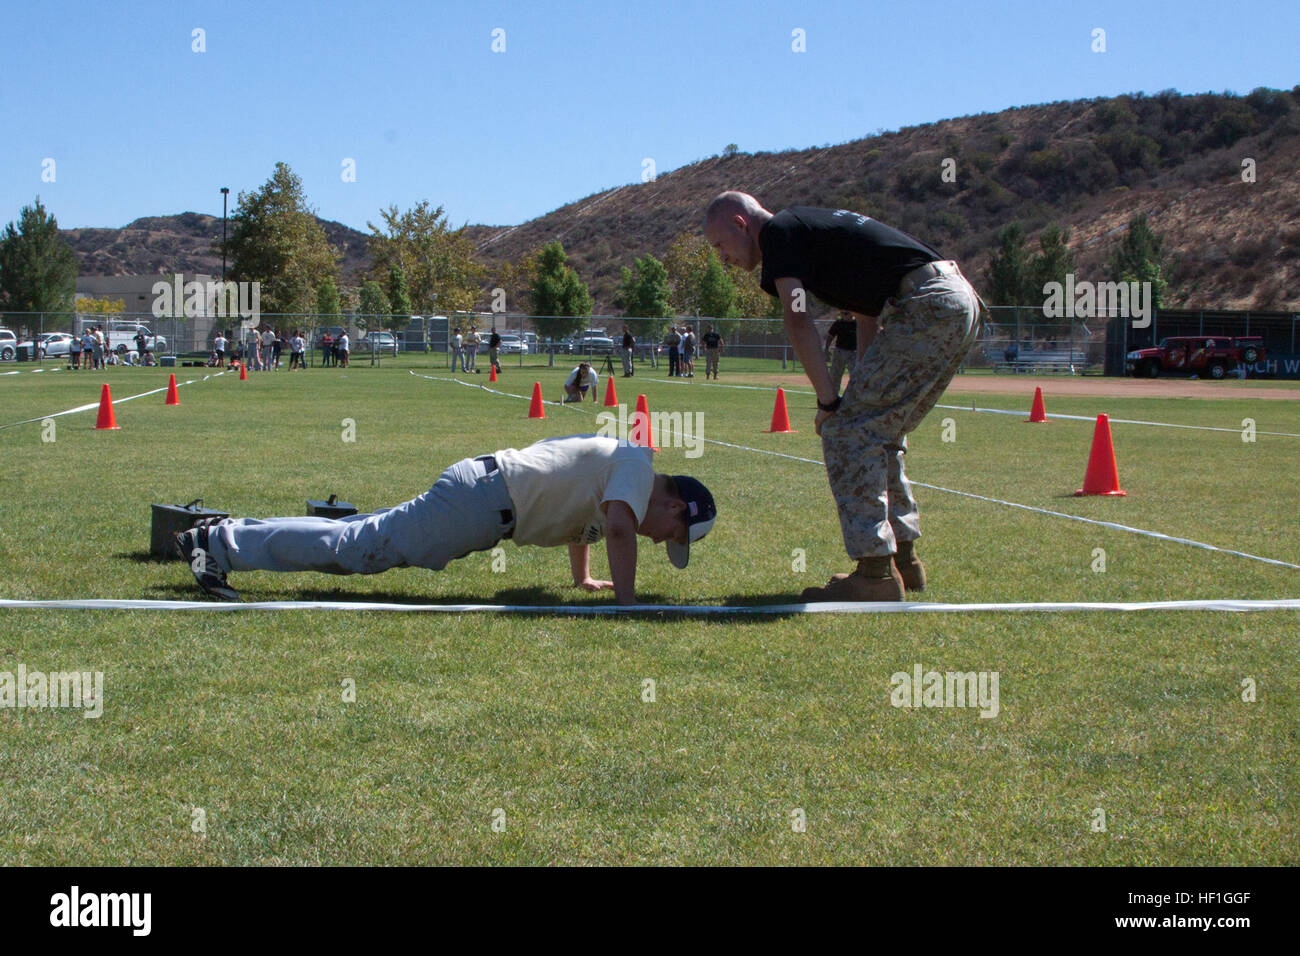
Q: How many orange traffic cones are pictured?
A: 10